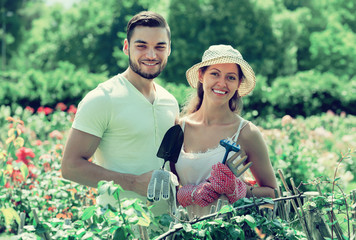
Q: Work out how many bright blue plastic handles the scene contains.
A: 1